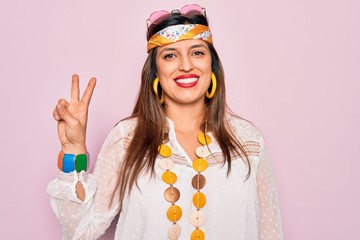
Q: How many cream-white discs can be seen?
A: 4